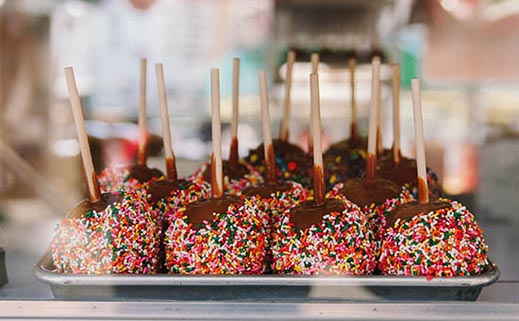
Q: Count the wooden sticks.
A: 14